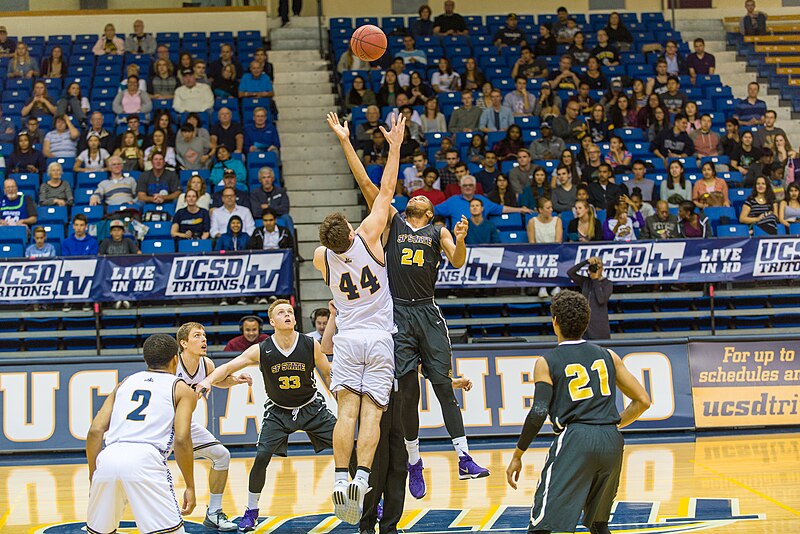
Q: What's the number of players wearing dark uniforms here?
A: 3